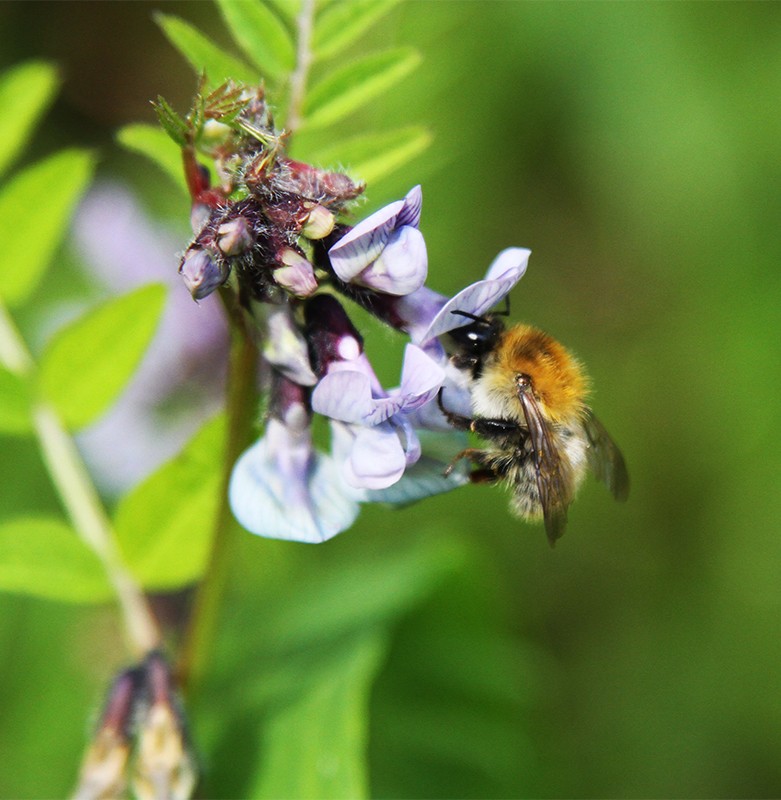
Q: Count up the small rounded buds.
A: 4